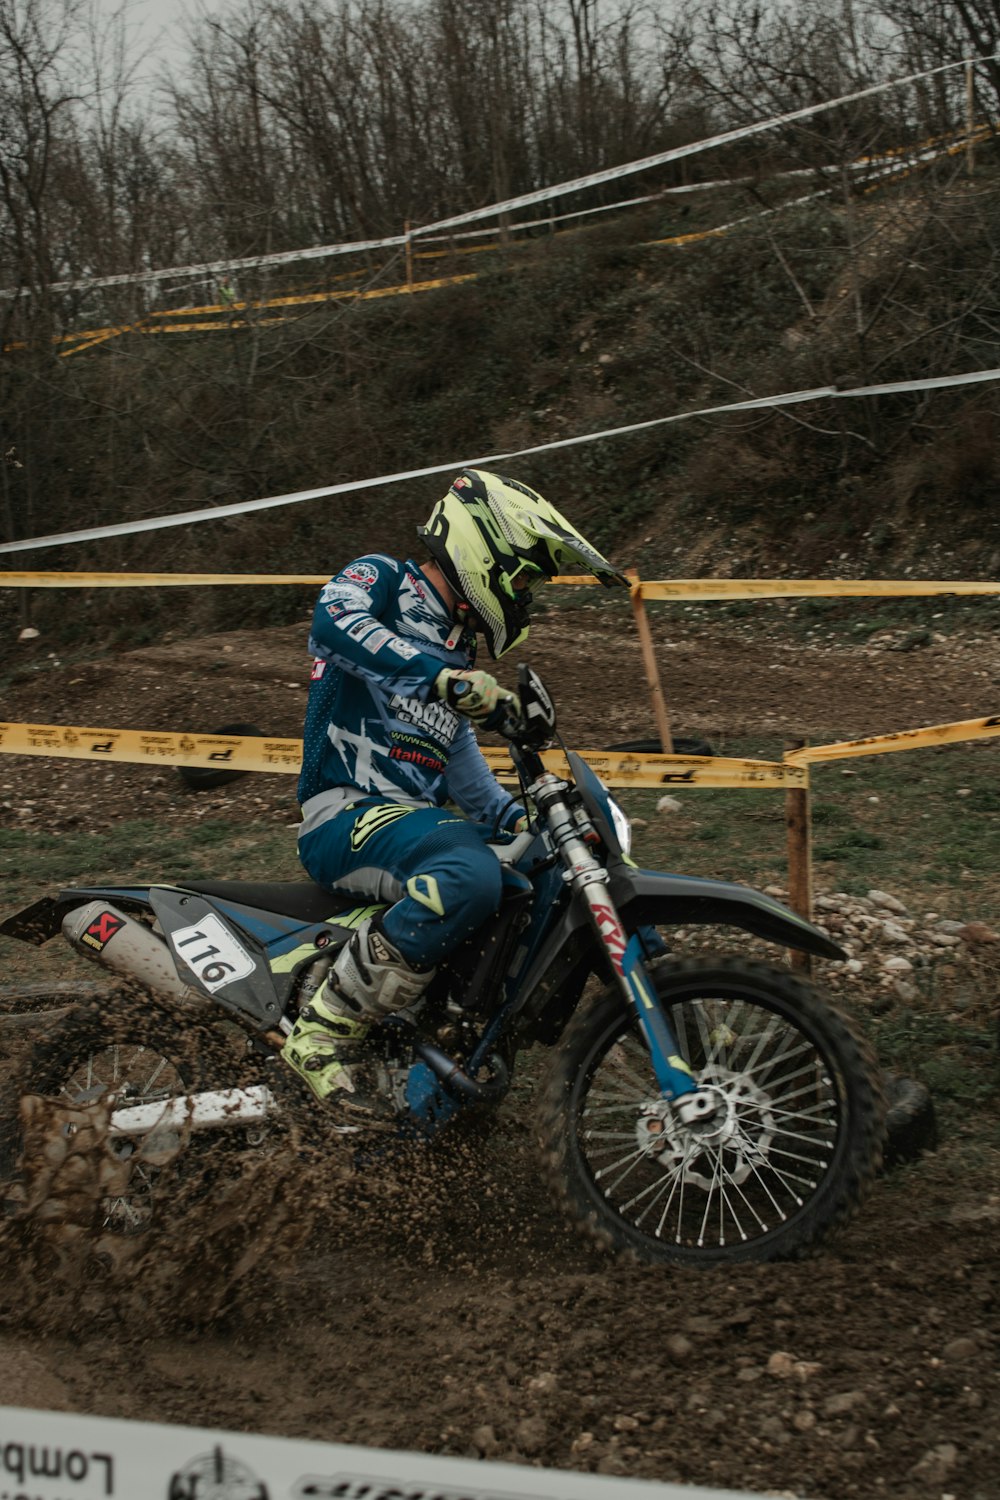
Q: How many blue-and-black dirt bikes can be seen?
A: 1